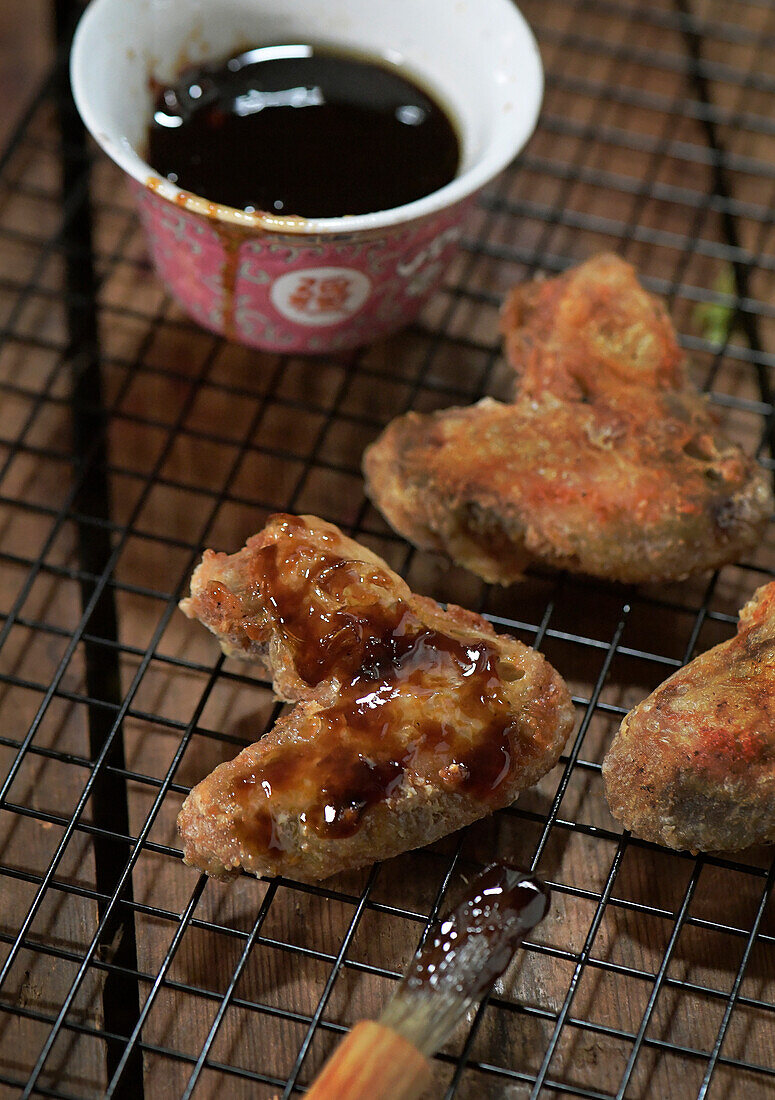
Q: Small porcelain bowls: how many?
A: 1